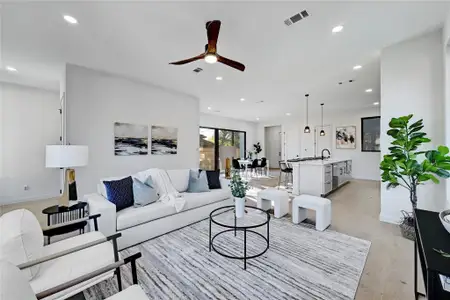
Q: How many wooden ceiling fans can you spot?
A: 1